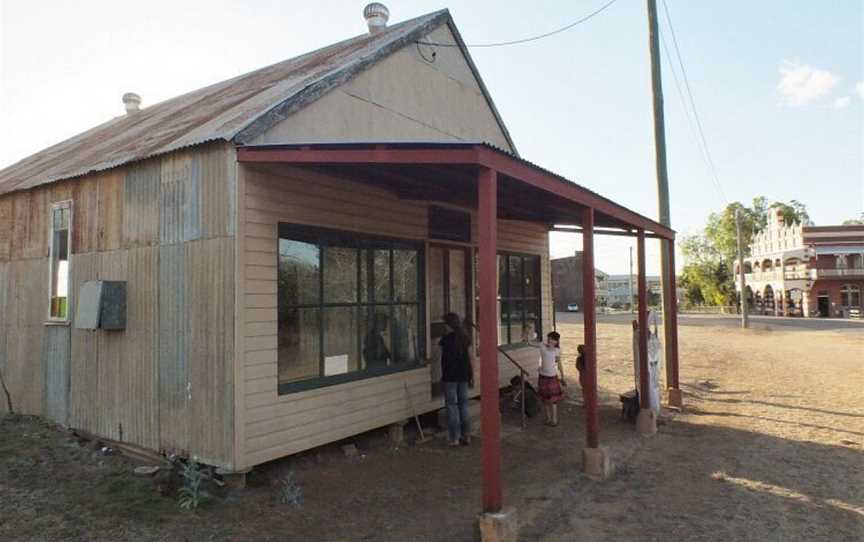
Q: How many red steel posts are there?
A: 4